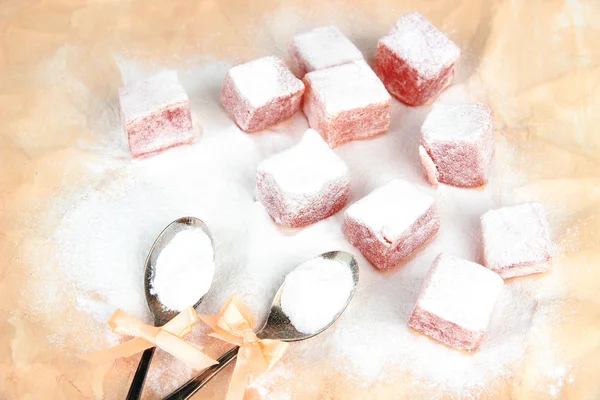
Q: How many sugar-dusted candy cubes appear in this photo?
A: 10